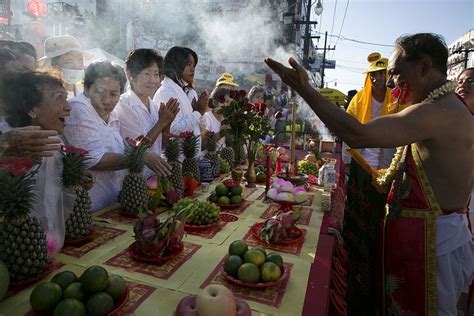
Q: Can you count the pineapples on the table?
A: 7